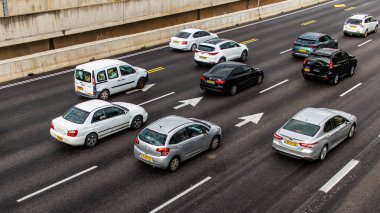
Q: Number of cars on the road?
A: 10